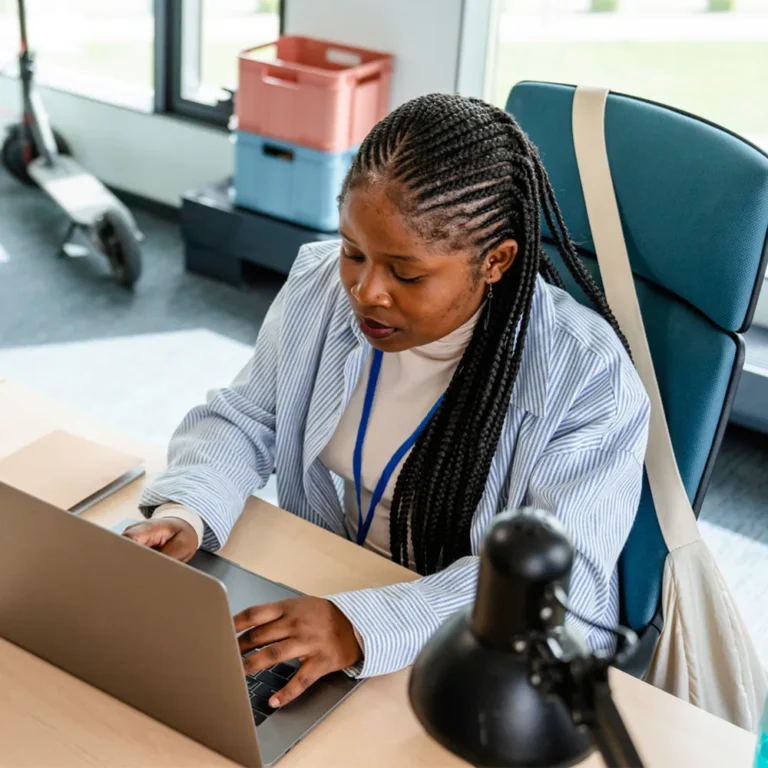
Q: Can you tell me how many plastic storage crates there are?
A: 2